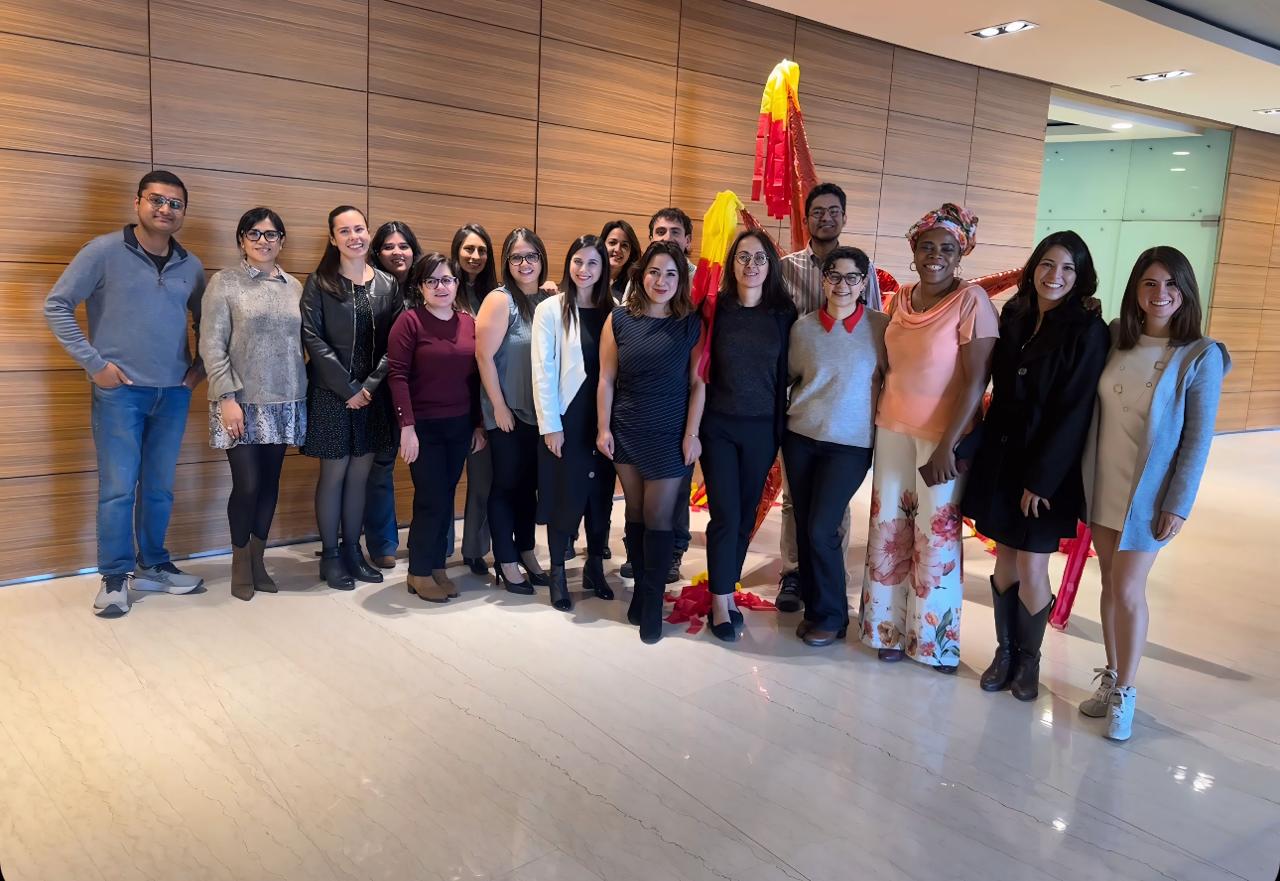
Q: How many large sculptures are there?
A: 1